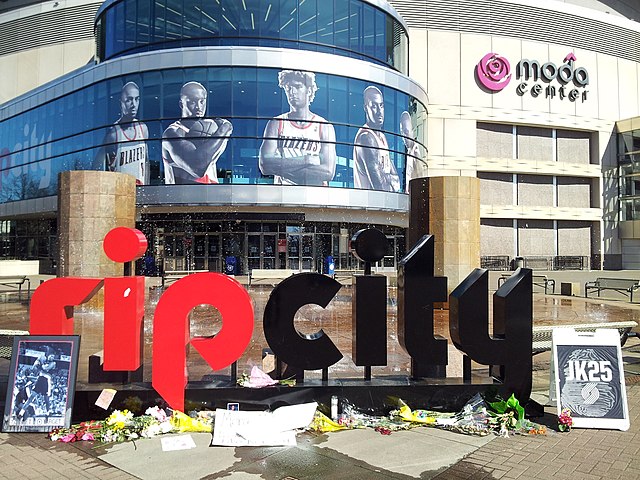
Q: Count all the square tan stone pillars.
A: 2